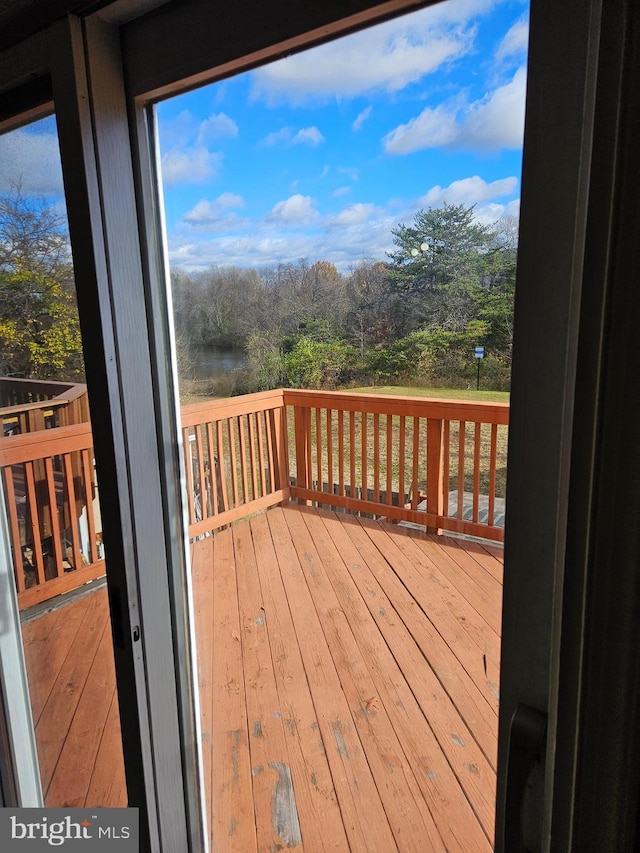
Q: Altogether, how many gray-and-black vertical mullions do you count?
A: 1